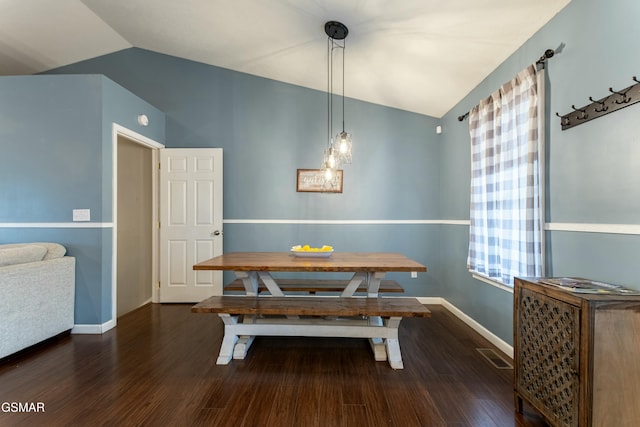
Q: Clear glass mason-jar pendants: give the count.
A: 3